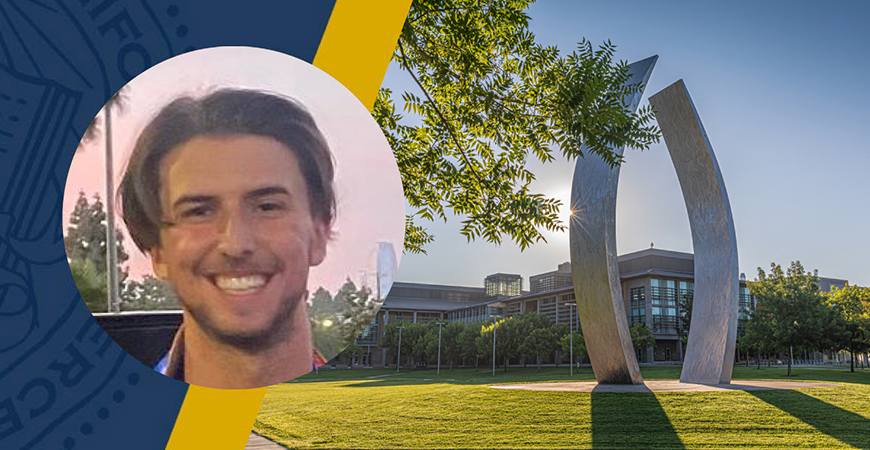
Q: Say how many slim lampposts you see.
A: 4